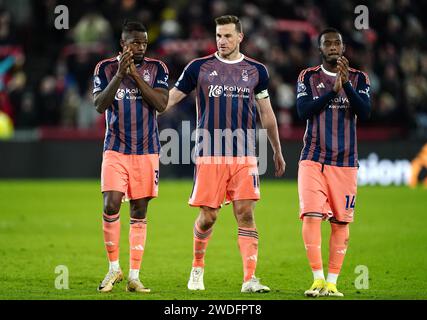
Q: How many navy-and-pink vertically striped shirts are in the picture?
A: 3